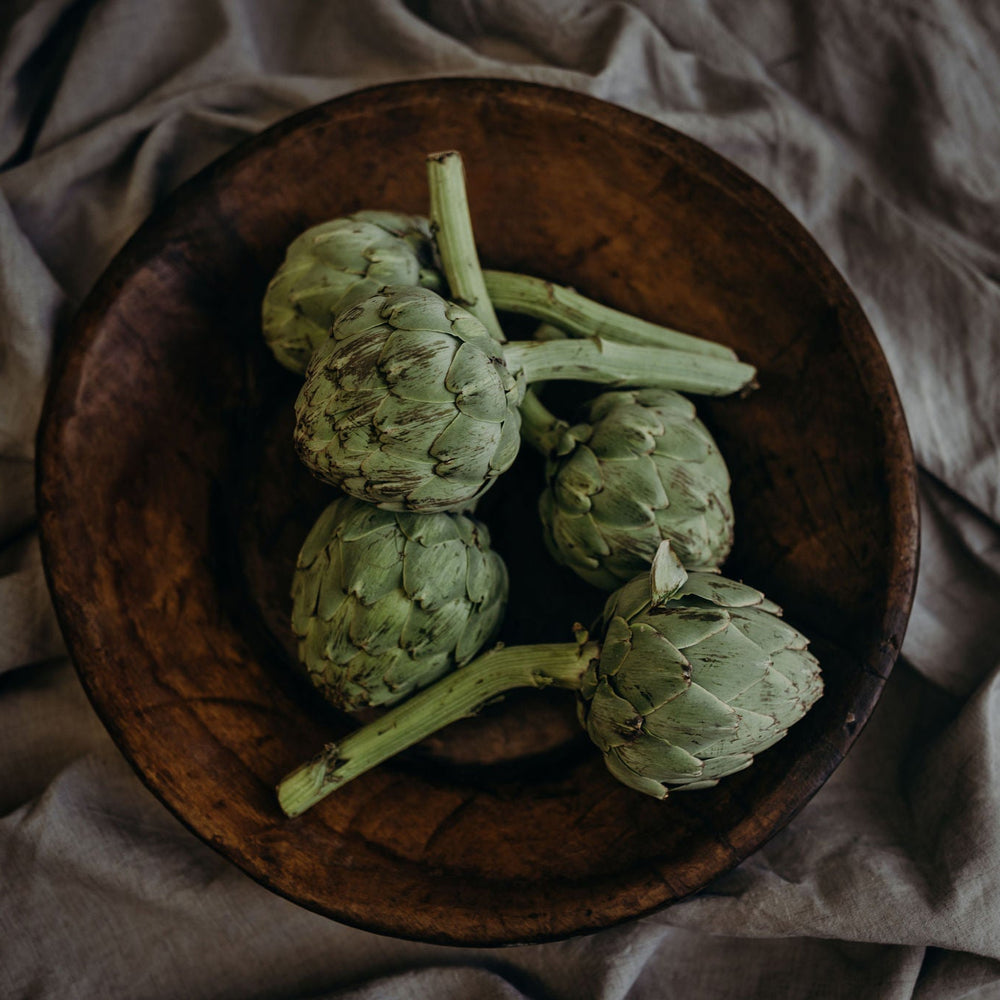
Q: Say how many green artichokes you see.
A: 5